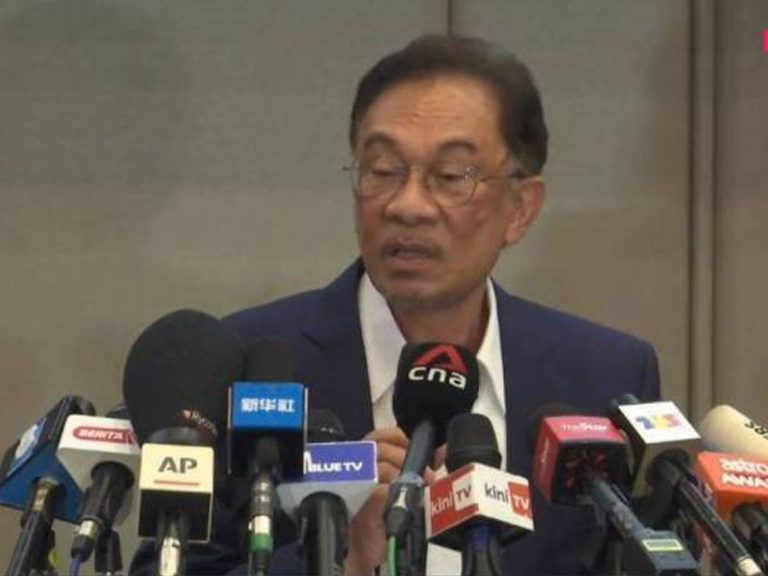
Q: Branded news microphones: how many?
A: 11